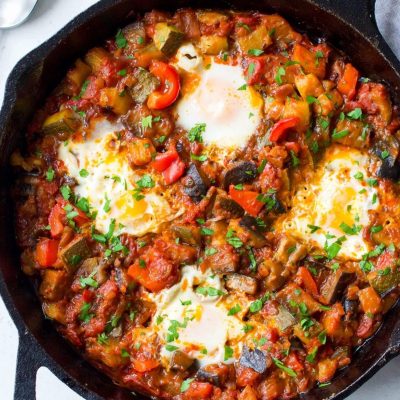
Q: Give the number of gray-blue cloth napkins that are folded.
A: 1